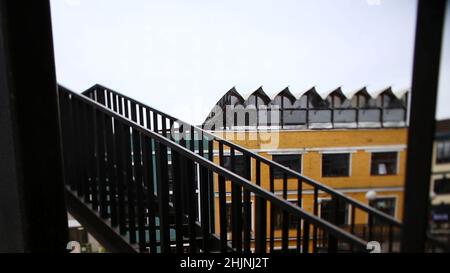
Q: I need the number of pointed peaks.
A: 7